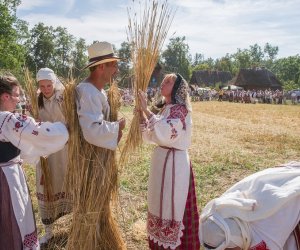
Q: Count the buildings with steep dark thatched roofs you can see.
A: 2